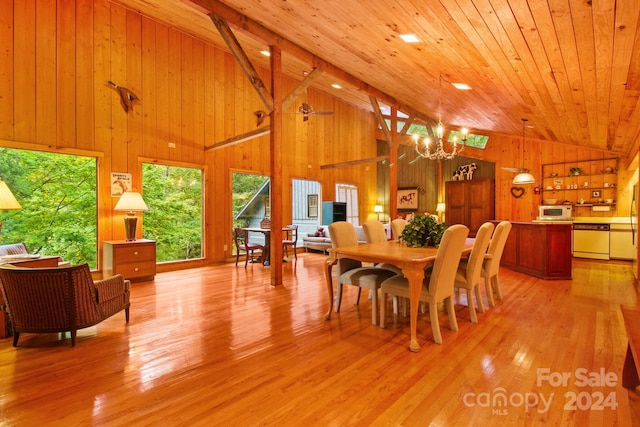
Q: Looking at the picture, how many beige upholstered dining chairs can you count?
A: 6